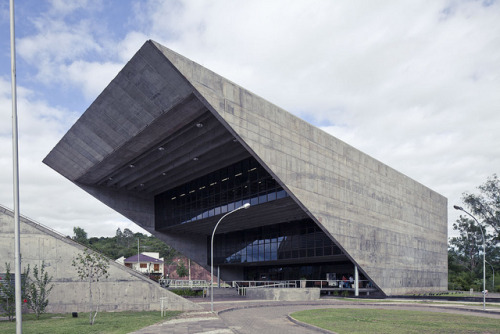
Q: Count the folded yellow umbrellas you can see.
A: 0